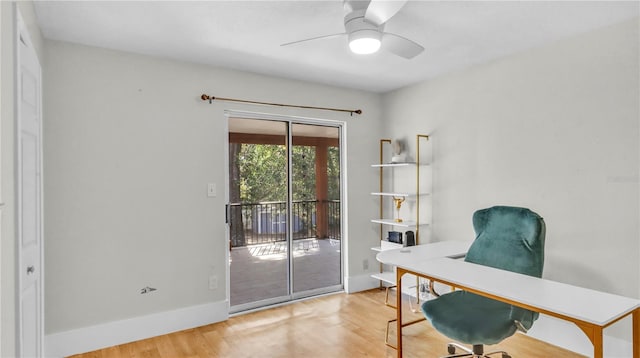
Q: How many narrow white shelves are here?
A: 5